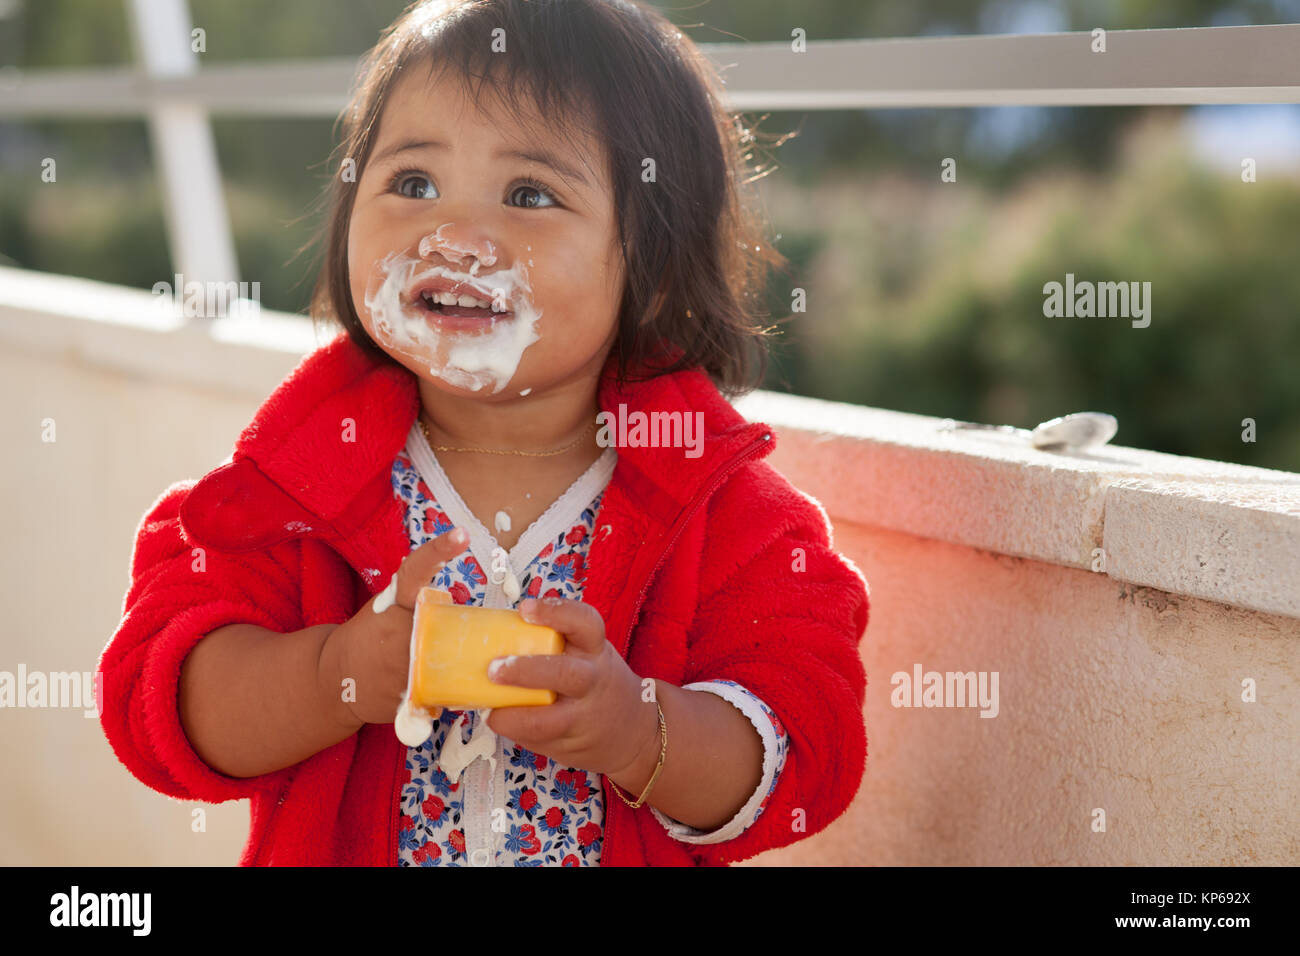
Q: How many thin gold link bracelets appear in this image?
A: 1